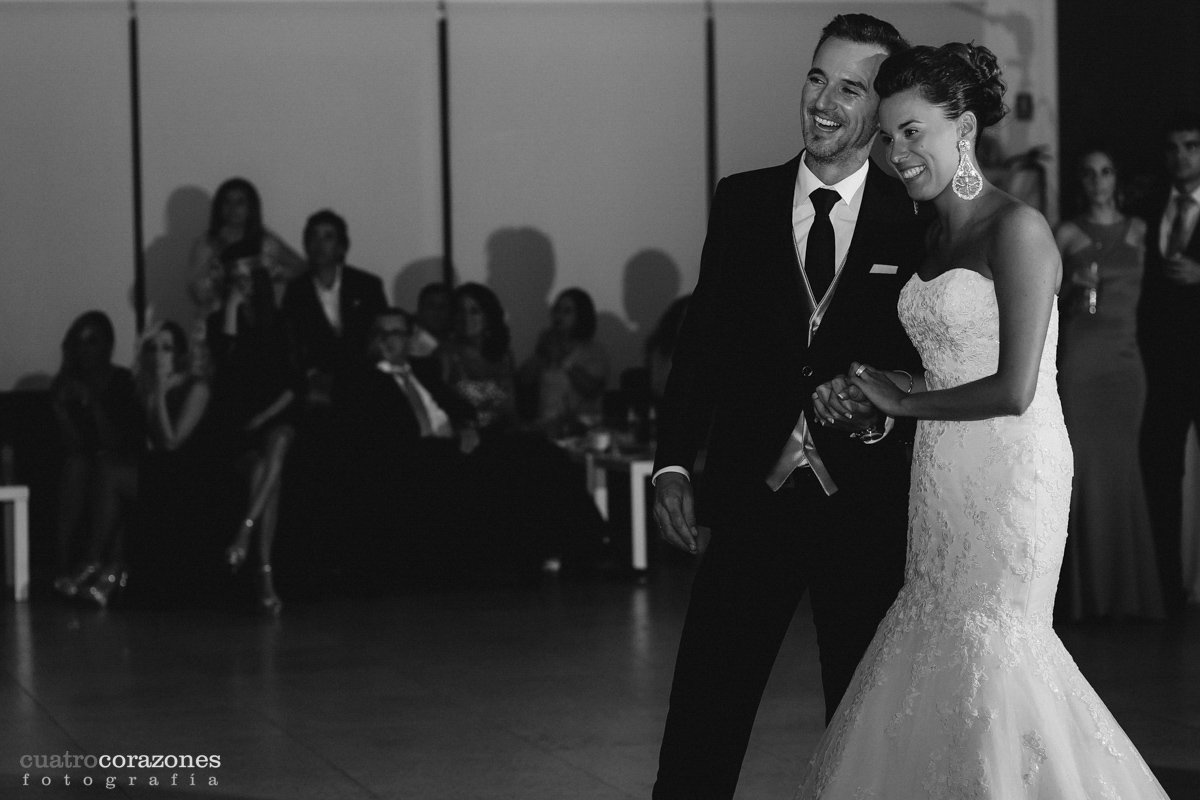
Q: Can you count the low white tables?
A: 2